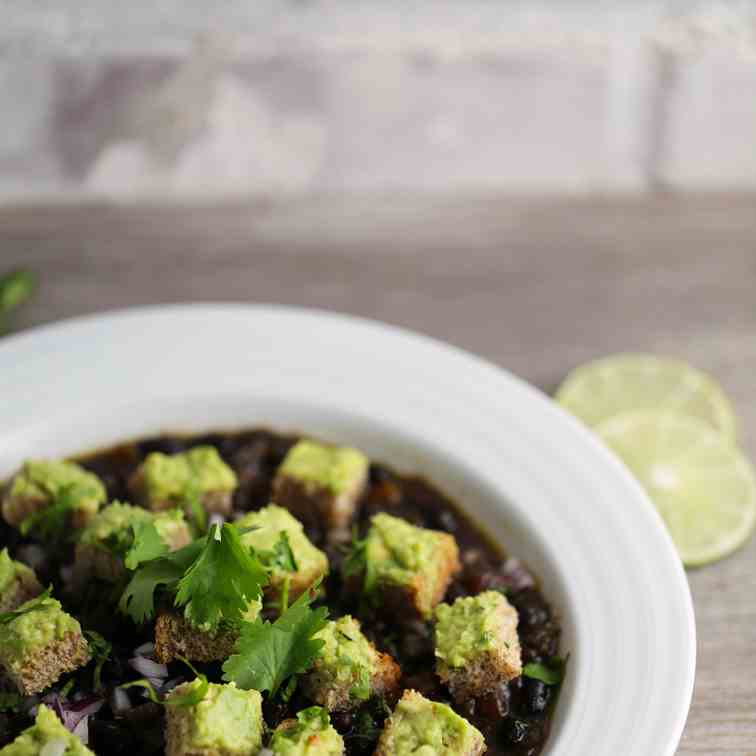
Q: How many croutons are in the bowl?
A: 15